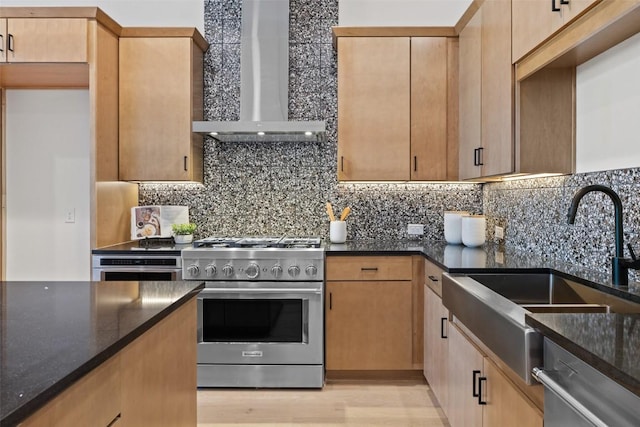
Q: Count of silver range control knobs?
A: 7